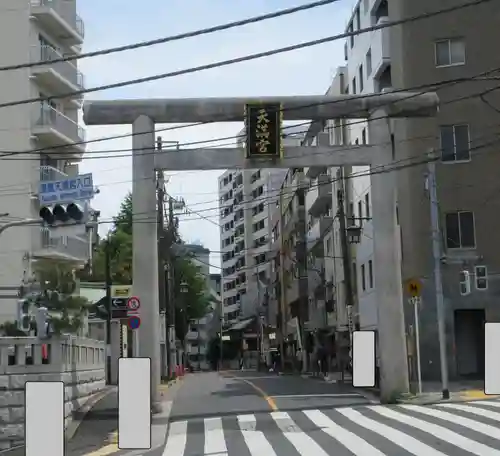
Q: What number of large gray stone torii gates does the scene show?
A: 1